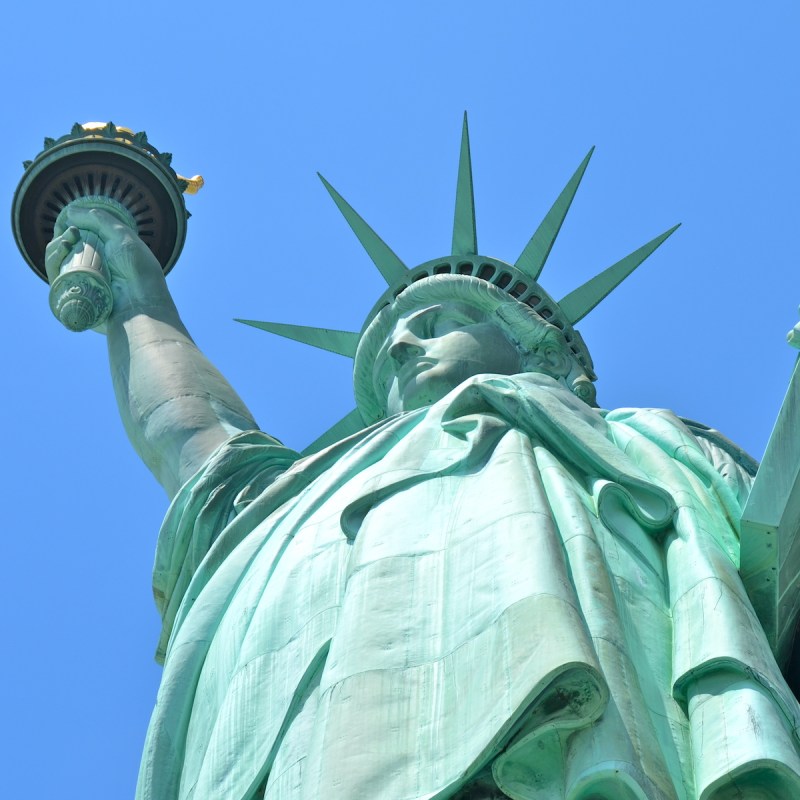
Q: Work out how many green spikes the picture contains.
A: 6